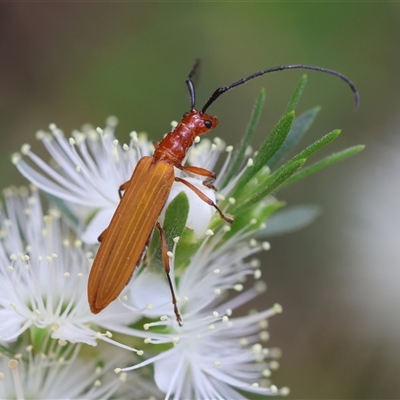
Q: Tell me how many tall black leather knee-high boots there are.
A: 0